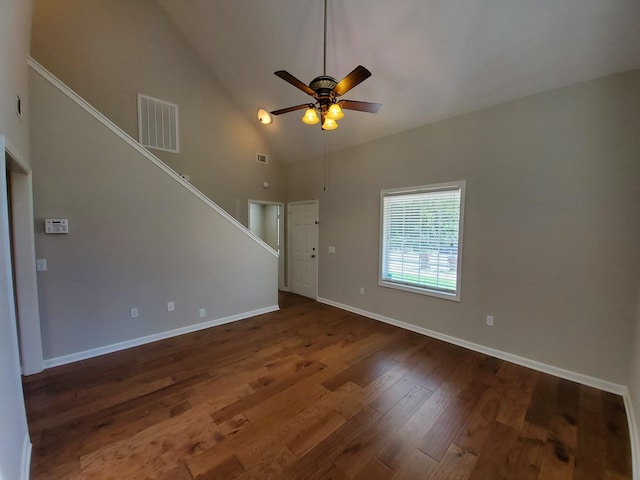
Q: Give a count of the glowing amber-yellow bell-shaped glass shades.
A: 3